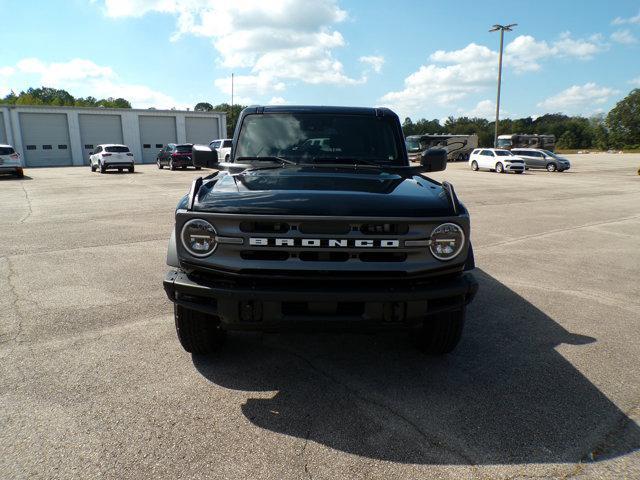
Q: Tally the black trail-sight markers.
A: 2